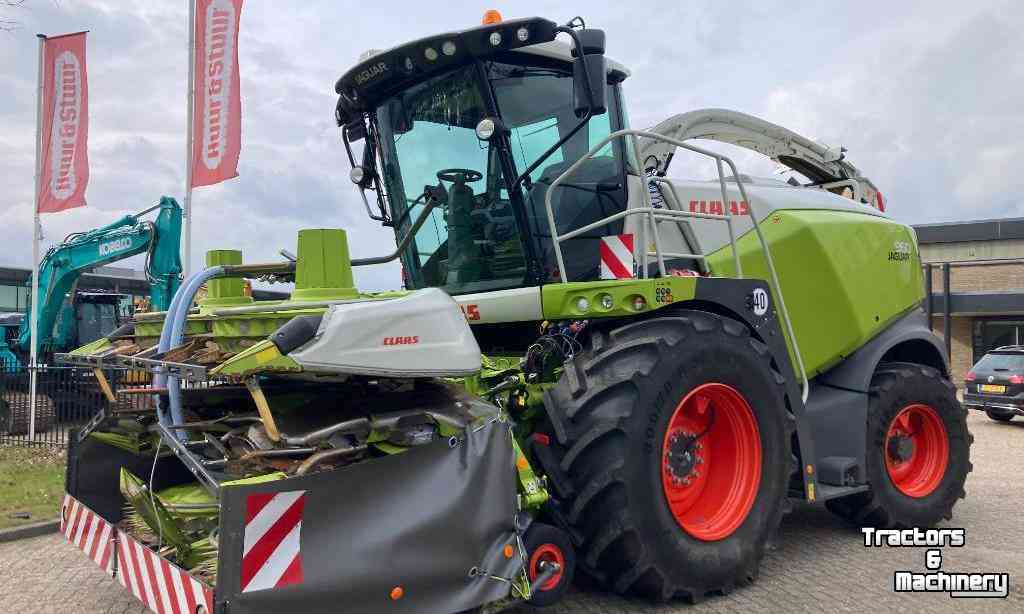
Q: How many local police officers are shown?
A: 0